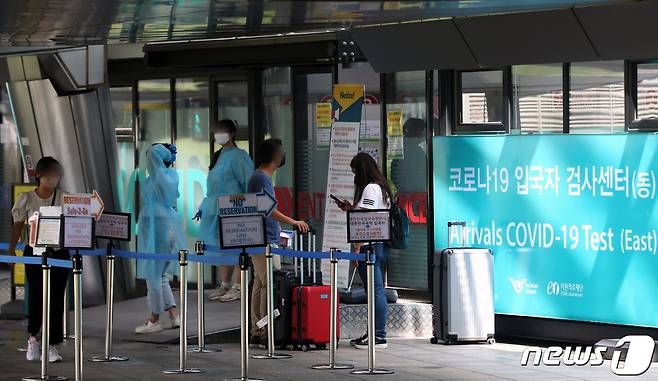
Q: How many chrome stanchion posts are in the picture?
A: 10